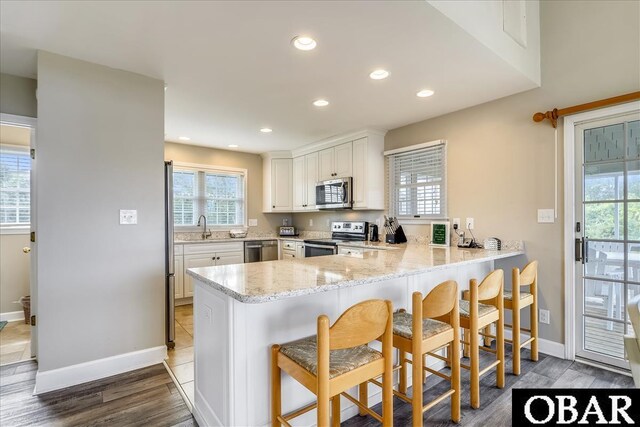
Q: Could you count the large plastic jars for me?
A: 0